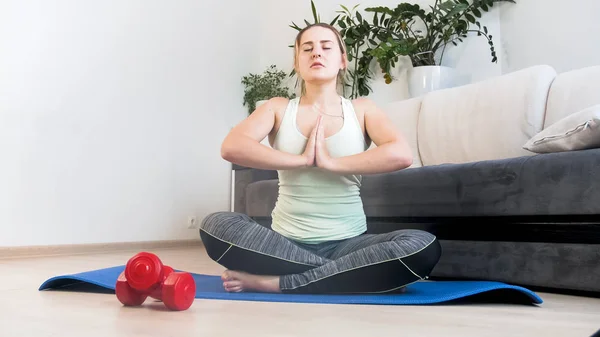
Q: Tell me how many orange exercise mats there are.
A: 0